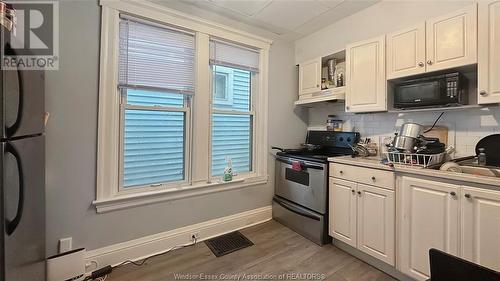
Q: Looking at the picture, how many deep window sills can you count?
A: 1